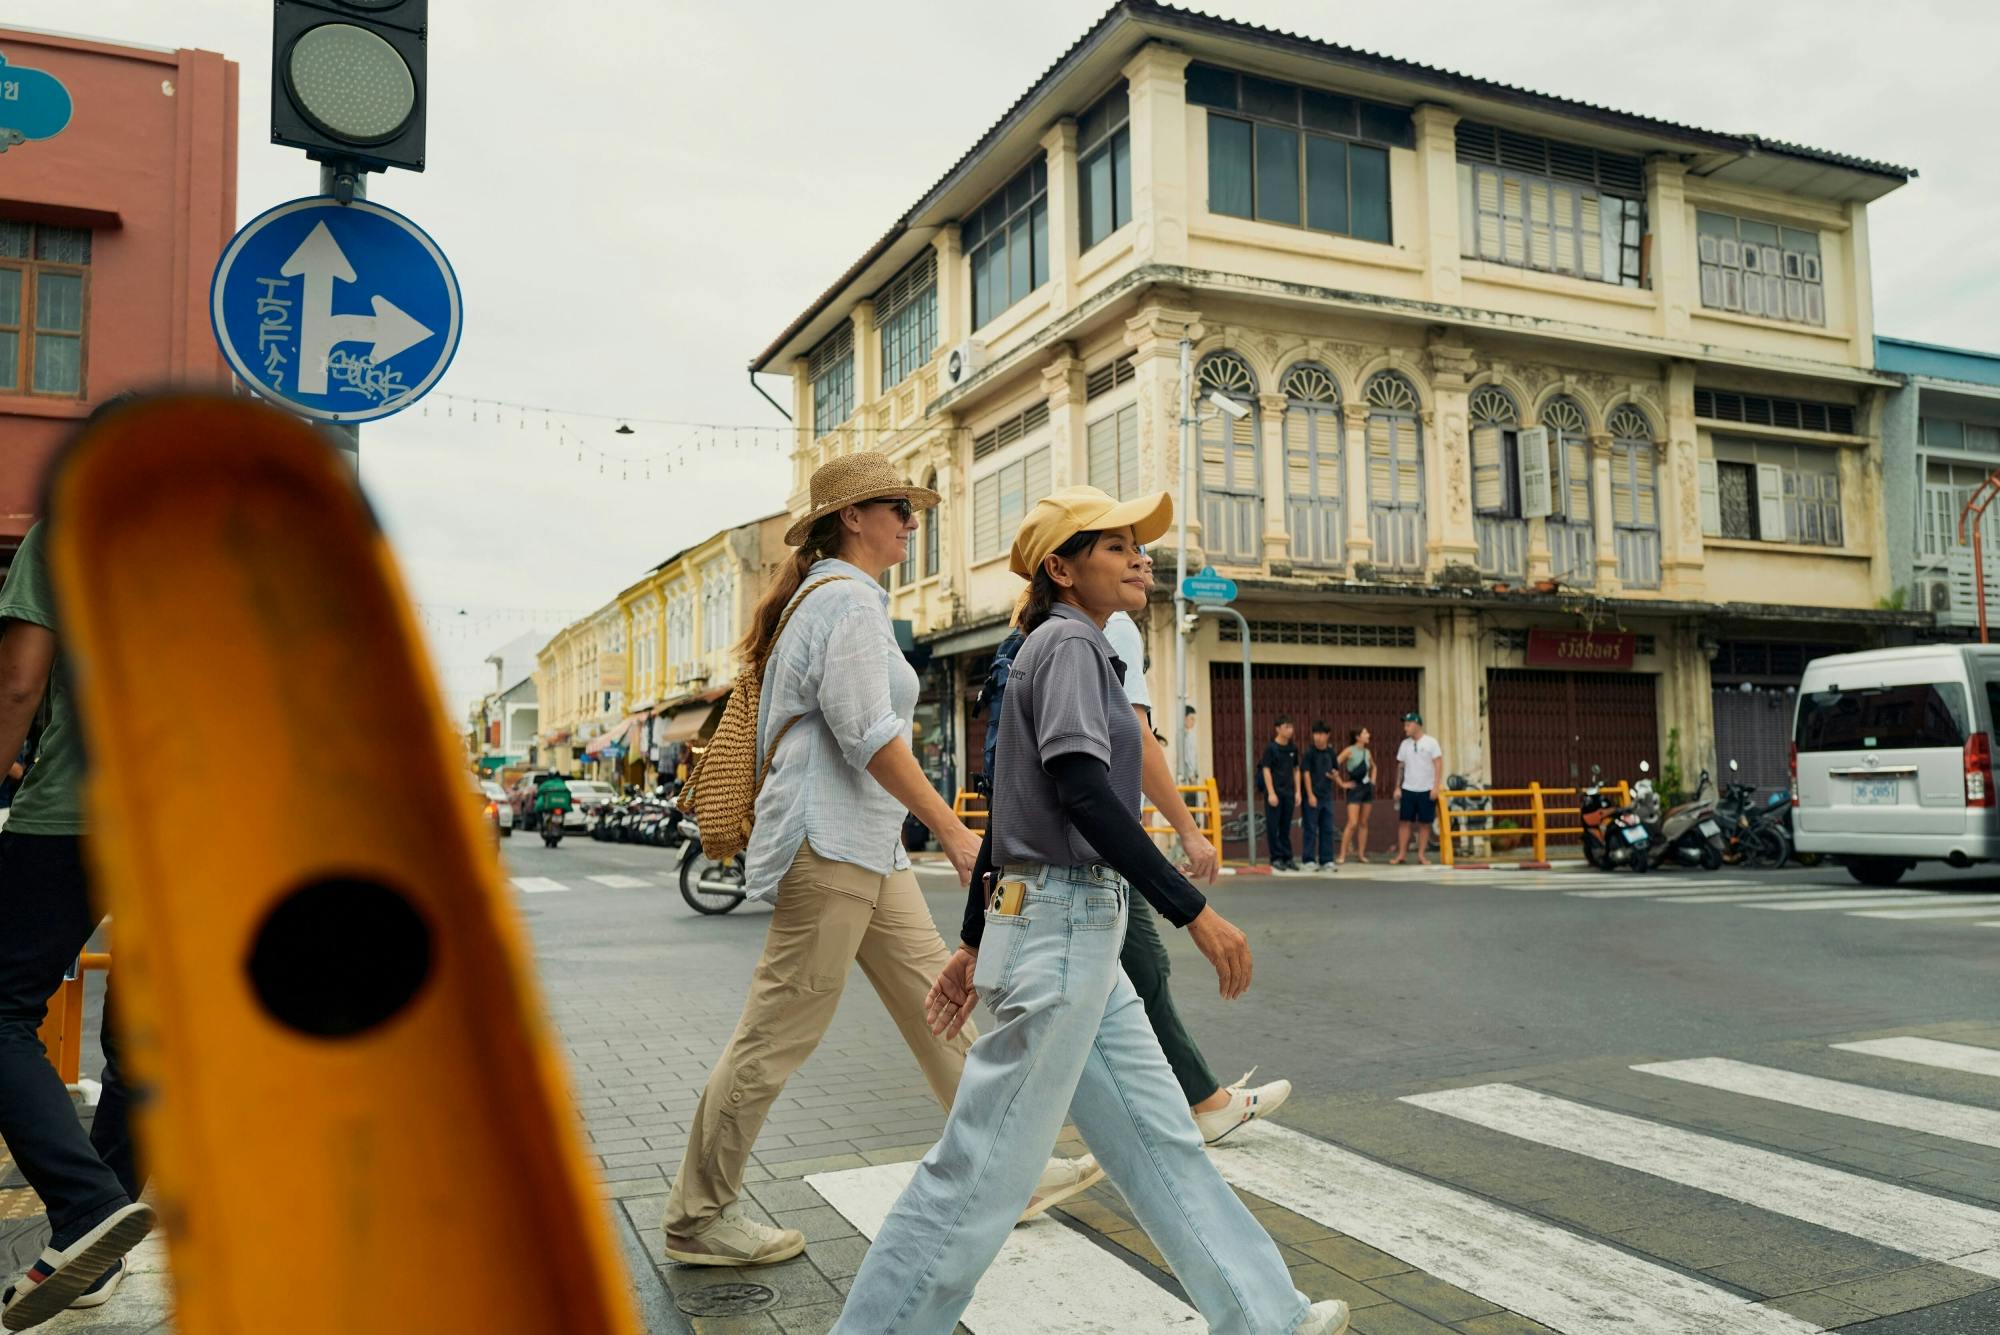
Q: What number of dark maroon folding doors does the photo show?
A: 2